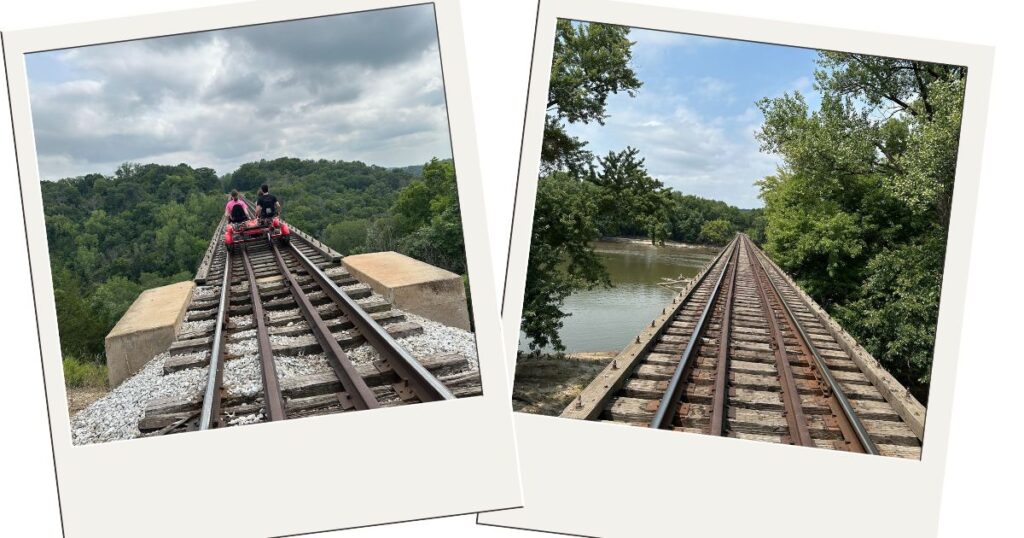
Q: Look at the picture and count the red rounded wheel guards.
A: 4